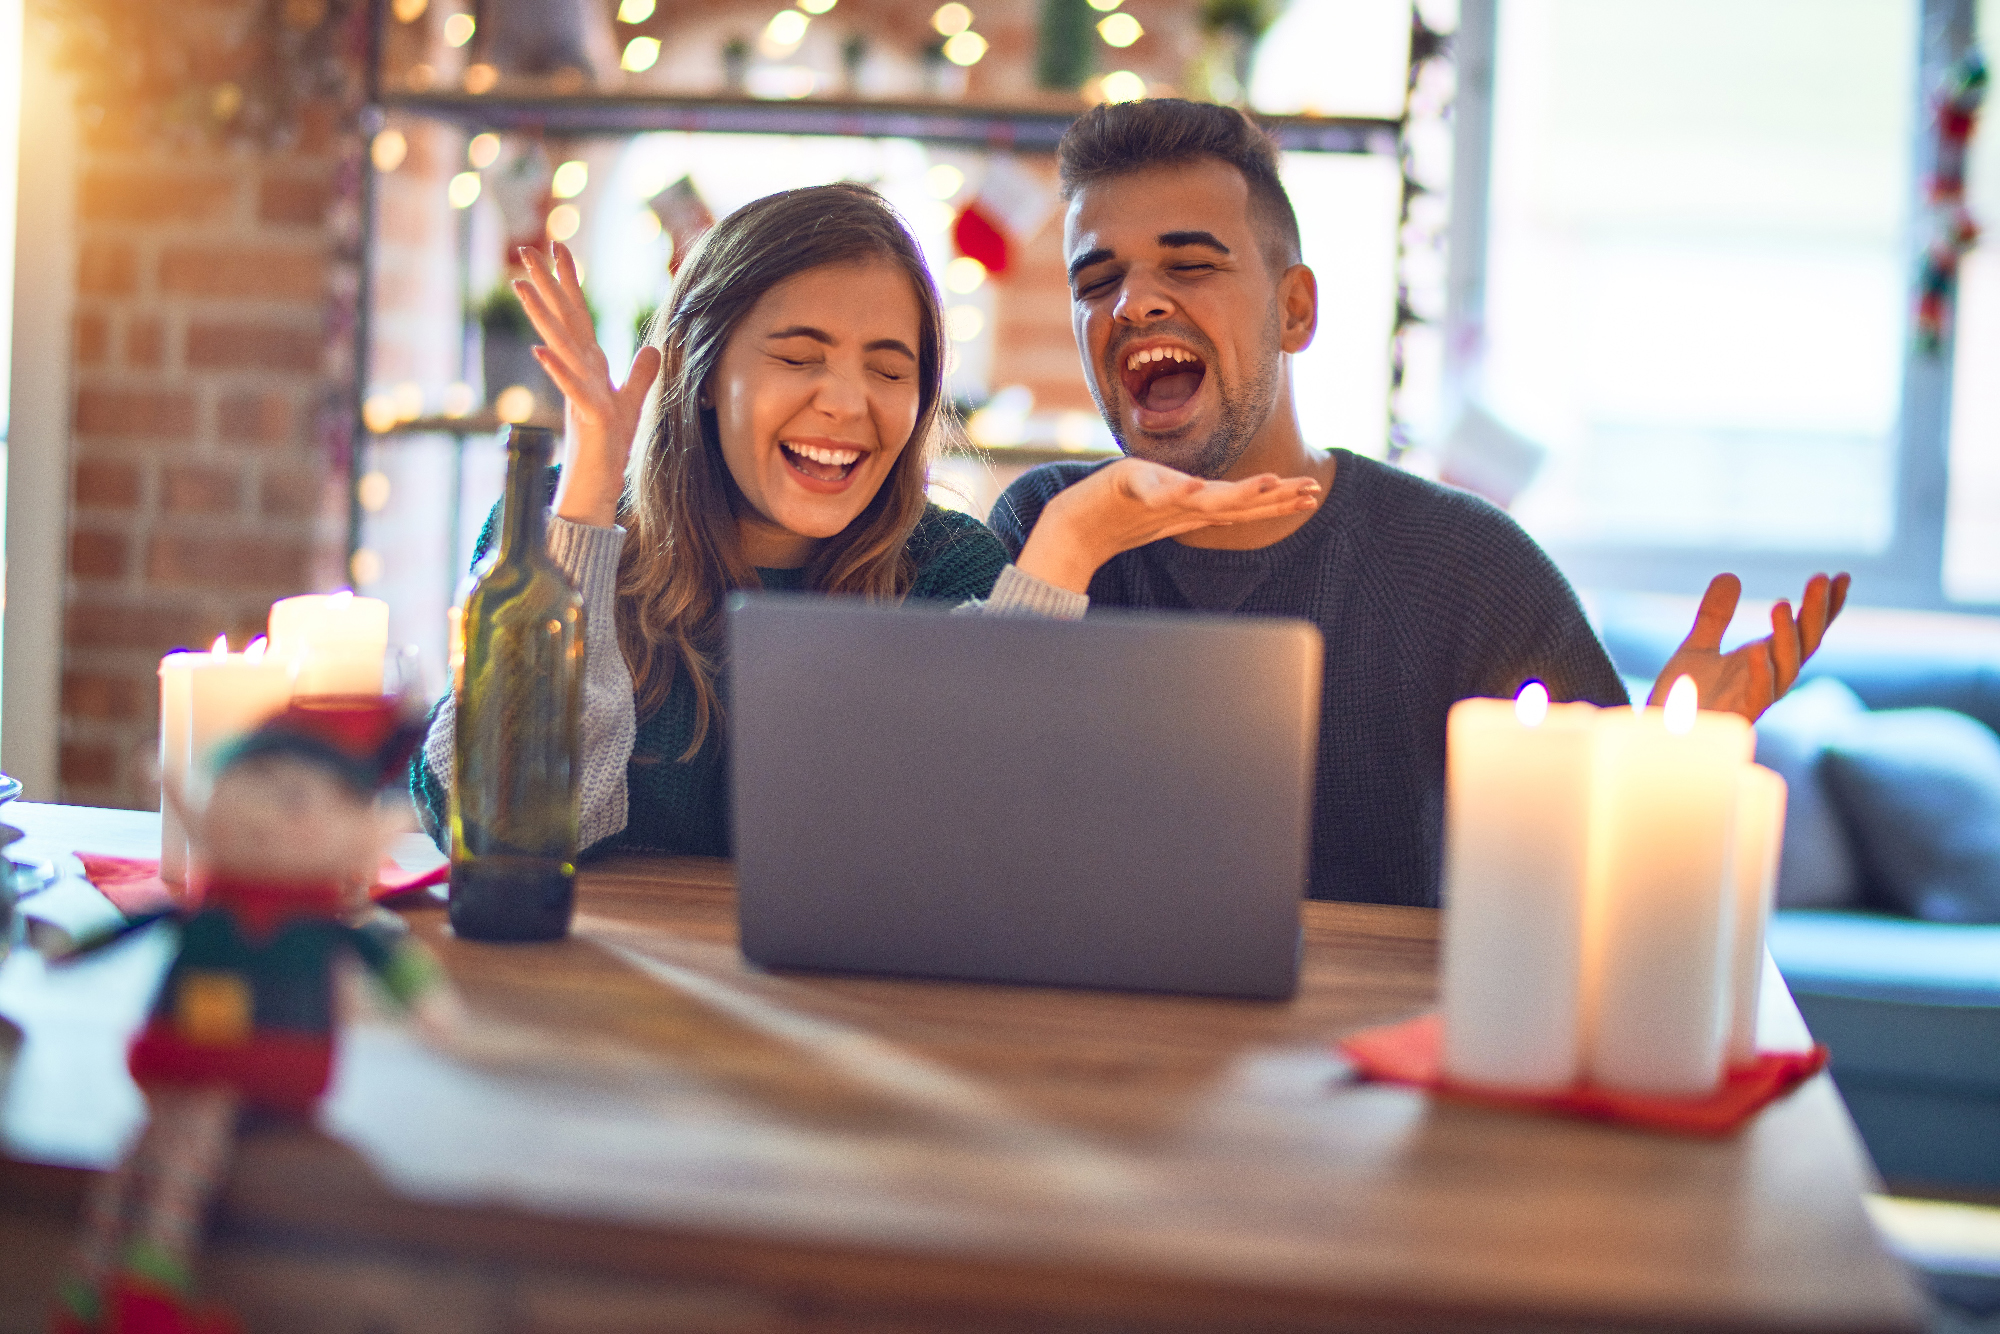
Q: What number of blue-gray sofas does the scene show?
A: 1